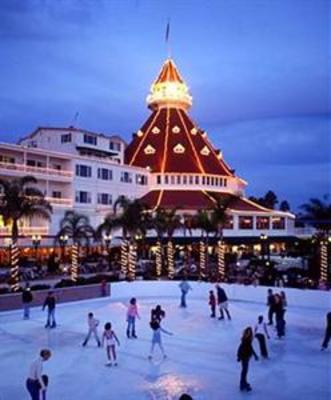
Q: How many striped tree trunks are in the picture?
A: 9